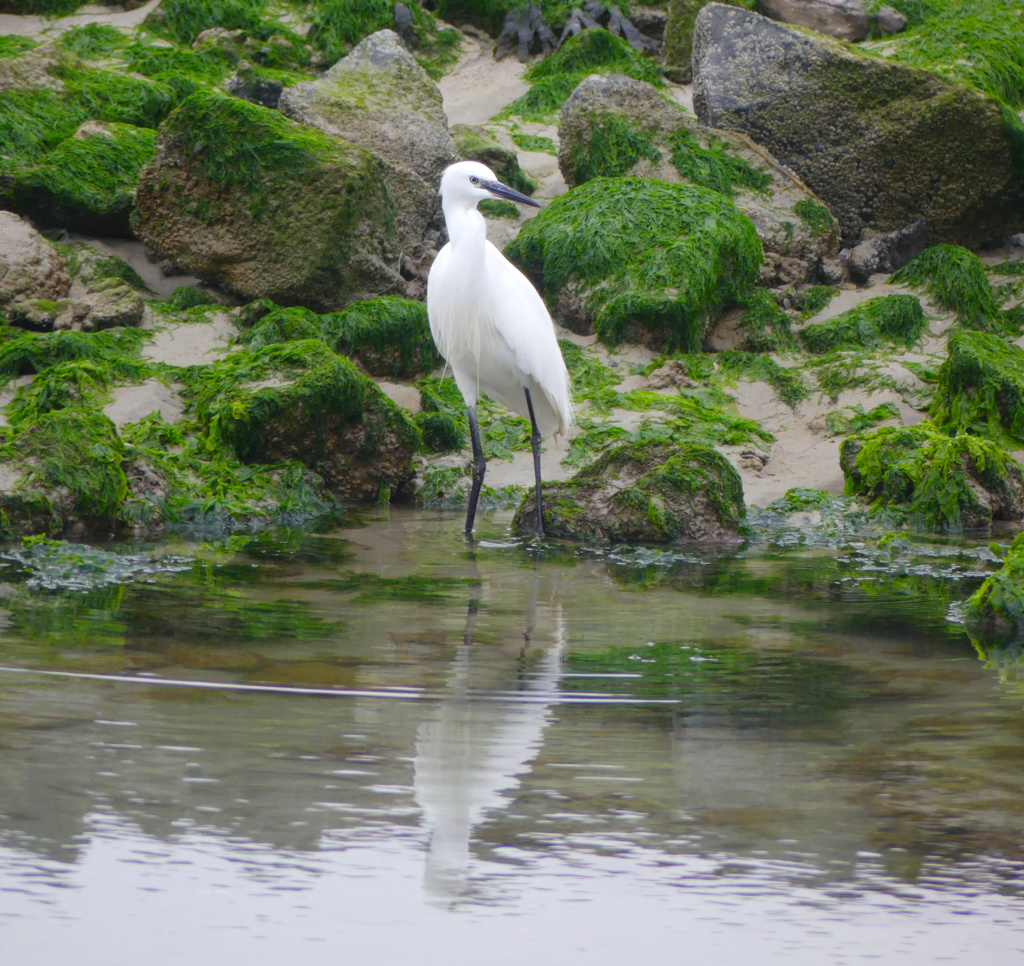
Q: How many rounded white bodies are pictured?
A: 1